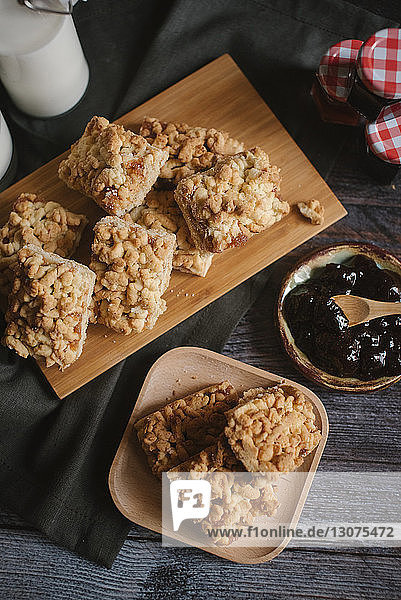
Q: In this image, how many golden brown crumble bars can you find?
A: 10